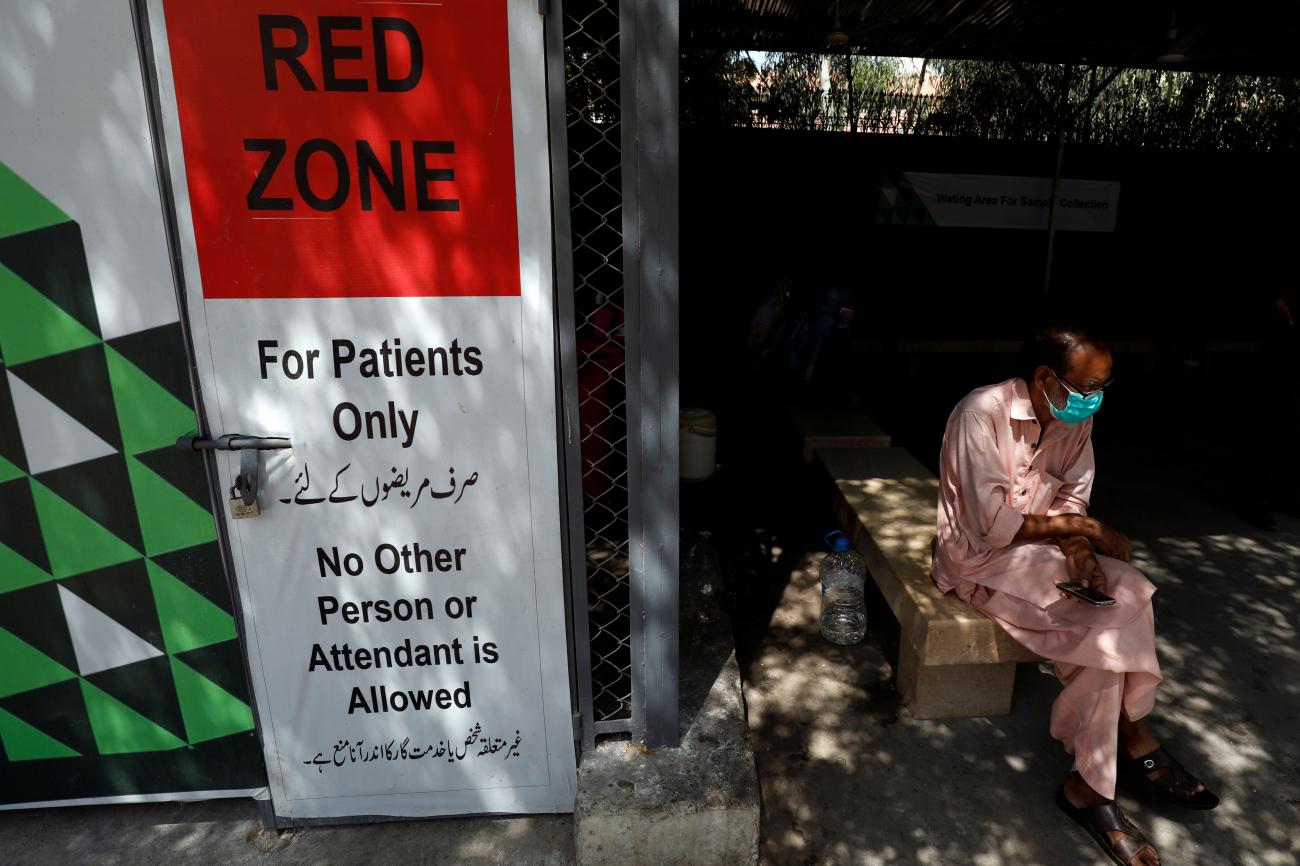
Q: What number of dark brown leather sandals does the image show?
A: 2